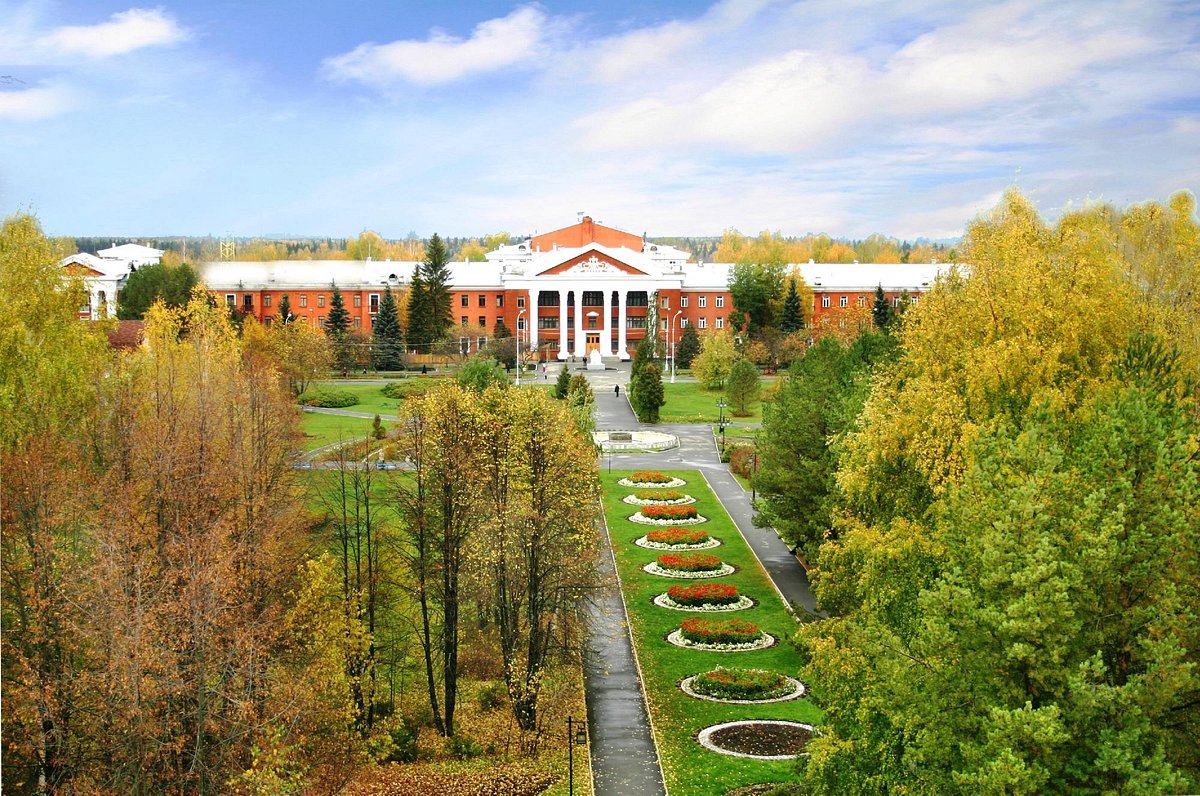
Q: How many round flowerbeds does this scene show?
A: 9